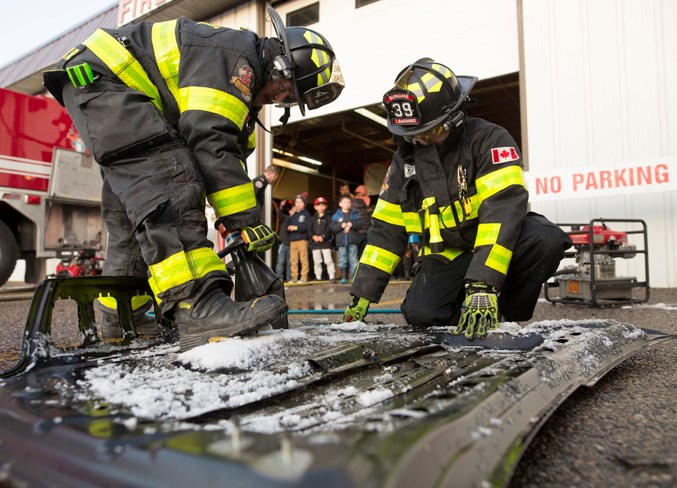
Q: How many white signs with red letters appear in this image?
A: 2